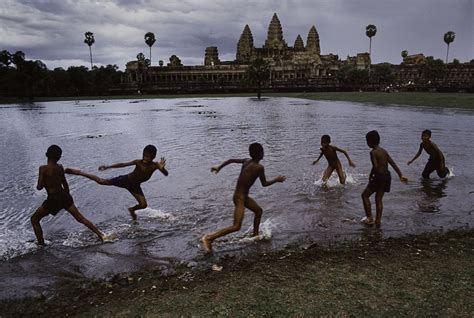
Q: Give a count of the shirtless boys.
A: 6